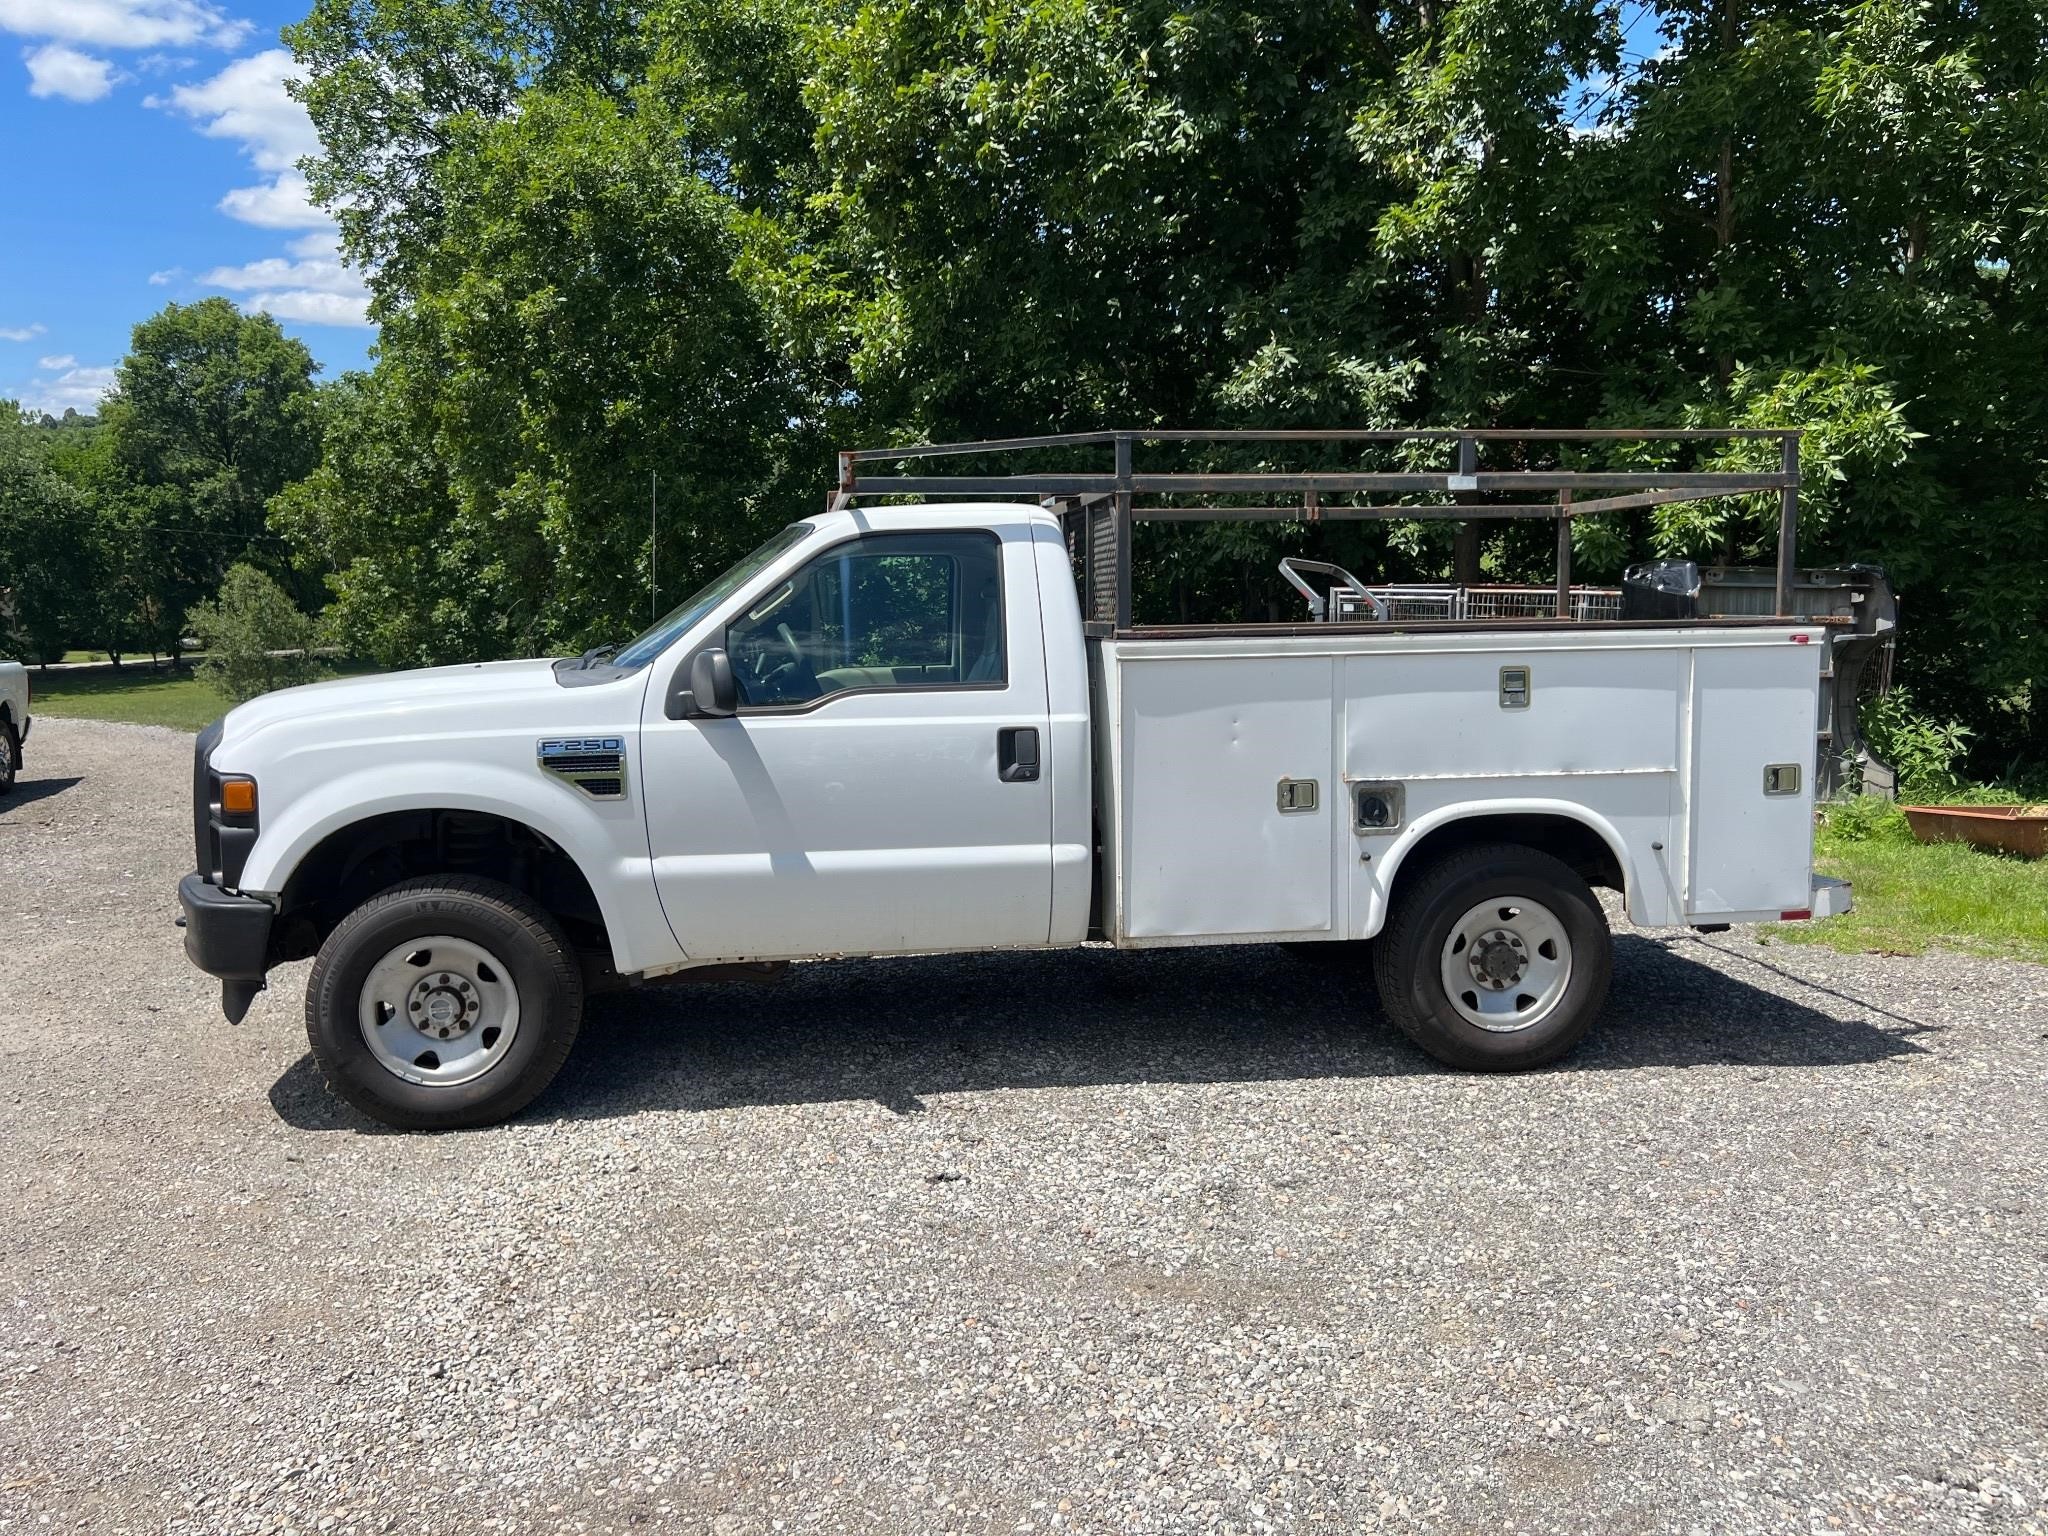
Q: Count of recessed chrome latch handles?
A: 3